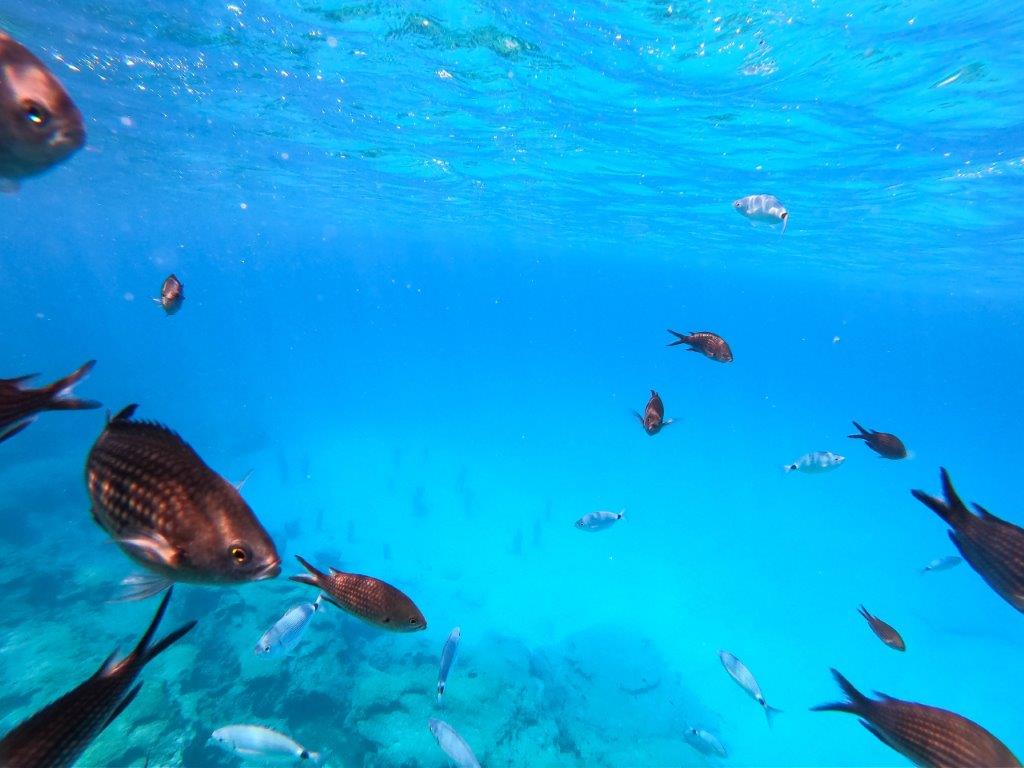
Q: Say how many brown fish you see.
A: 12